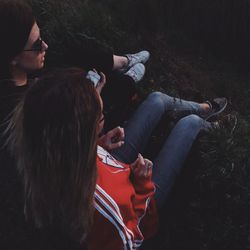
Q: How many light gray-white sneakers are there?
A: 2